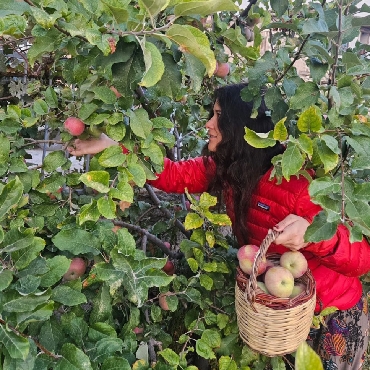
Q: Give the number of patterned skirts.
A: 1